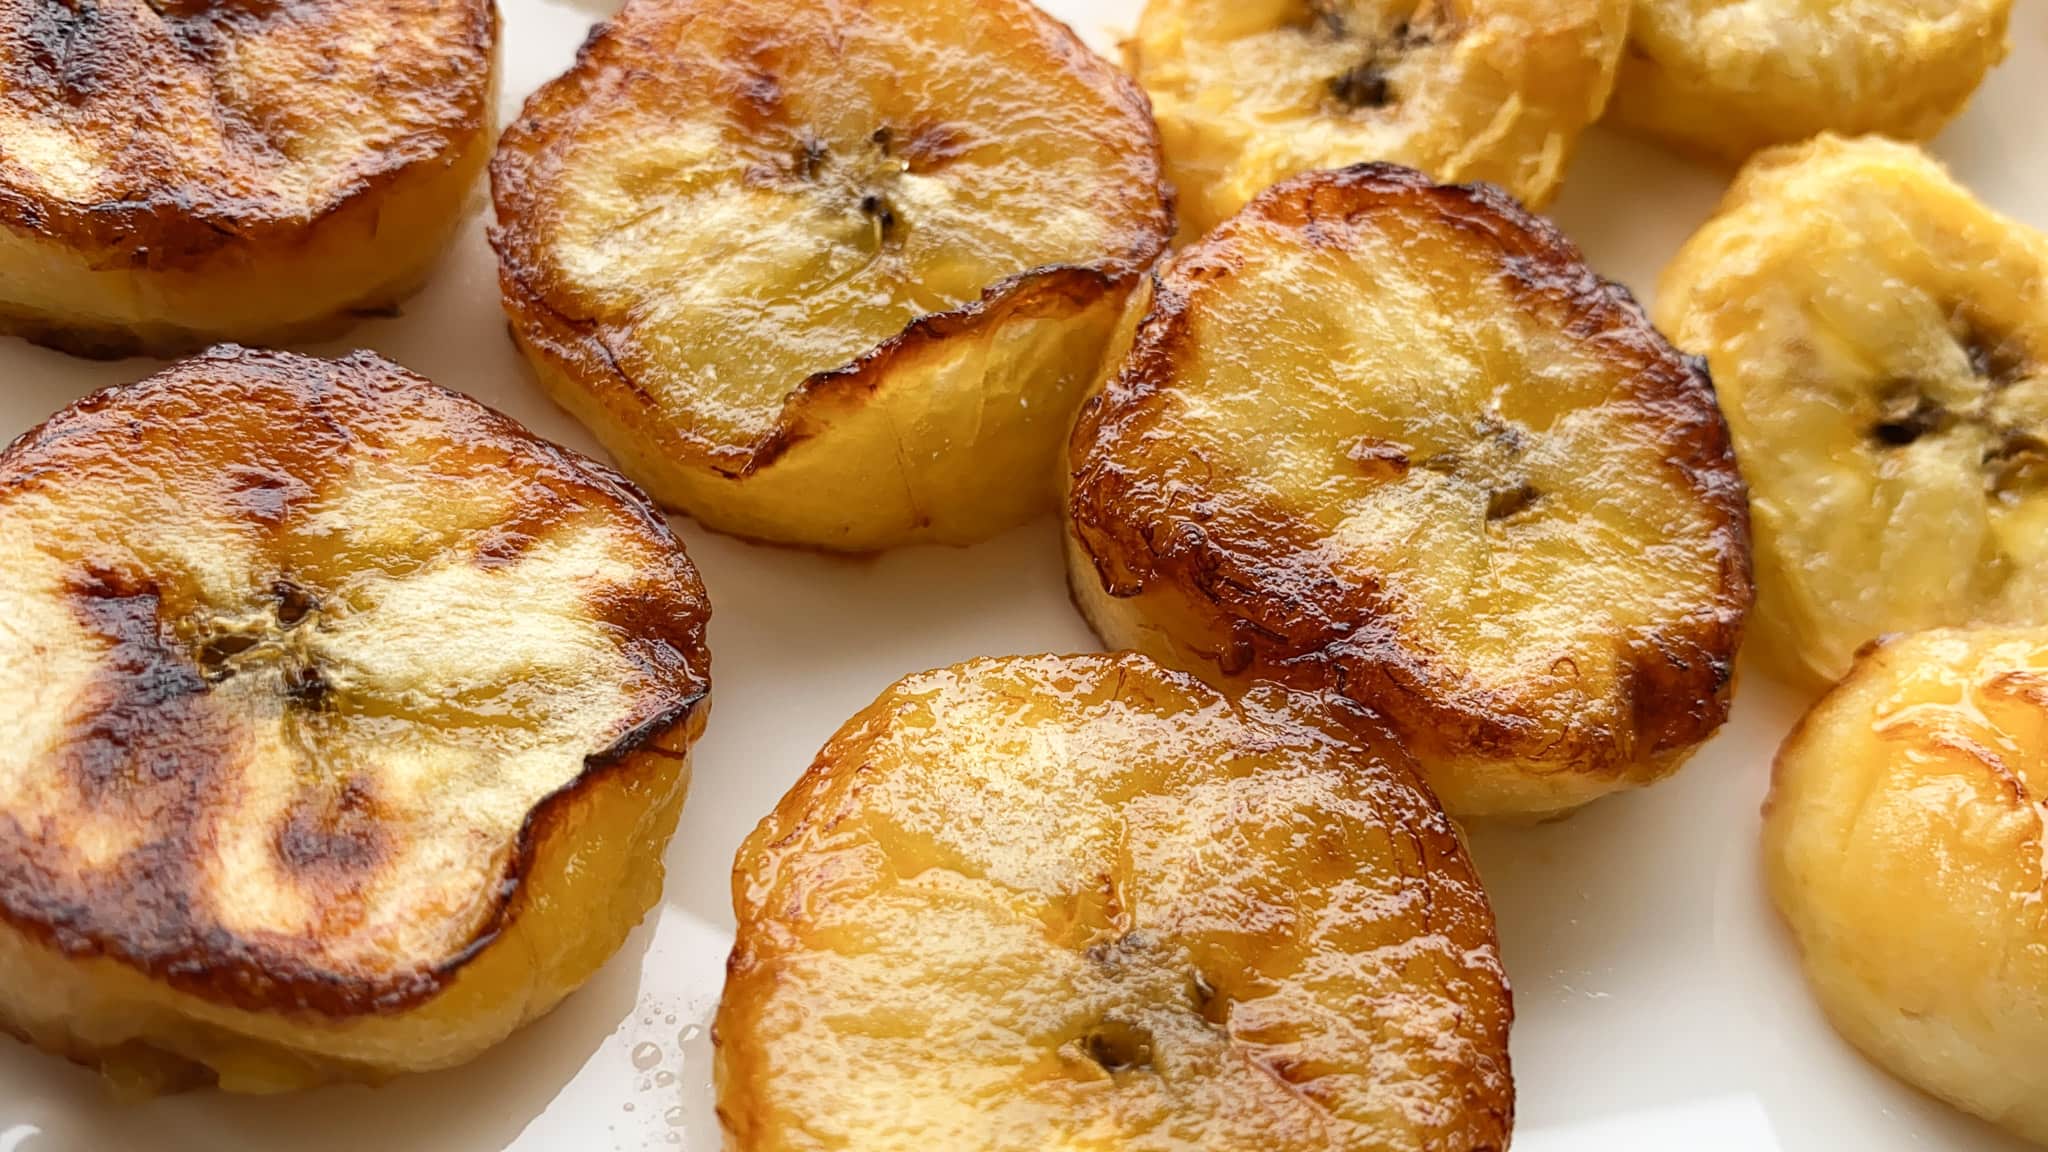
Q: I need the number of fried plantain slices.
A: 9